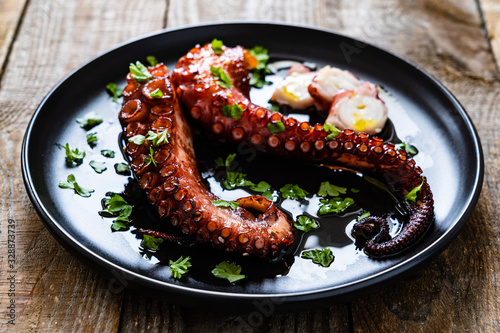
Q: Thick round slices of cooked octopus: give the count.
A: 3